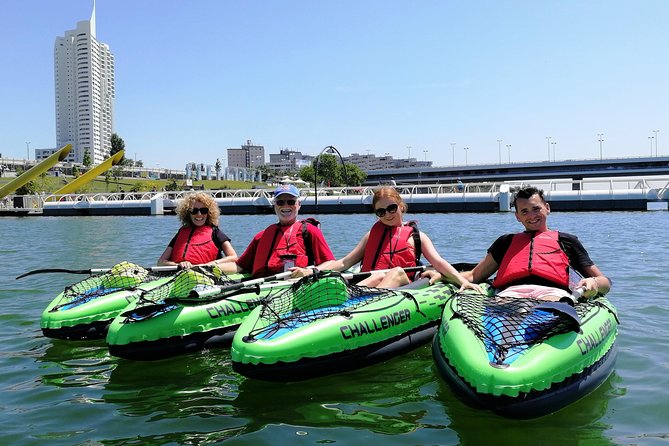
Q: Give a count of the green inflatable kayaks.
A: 4